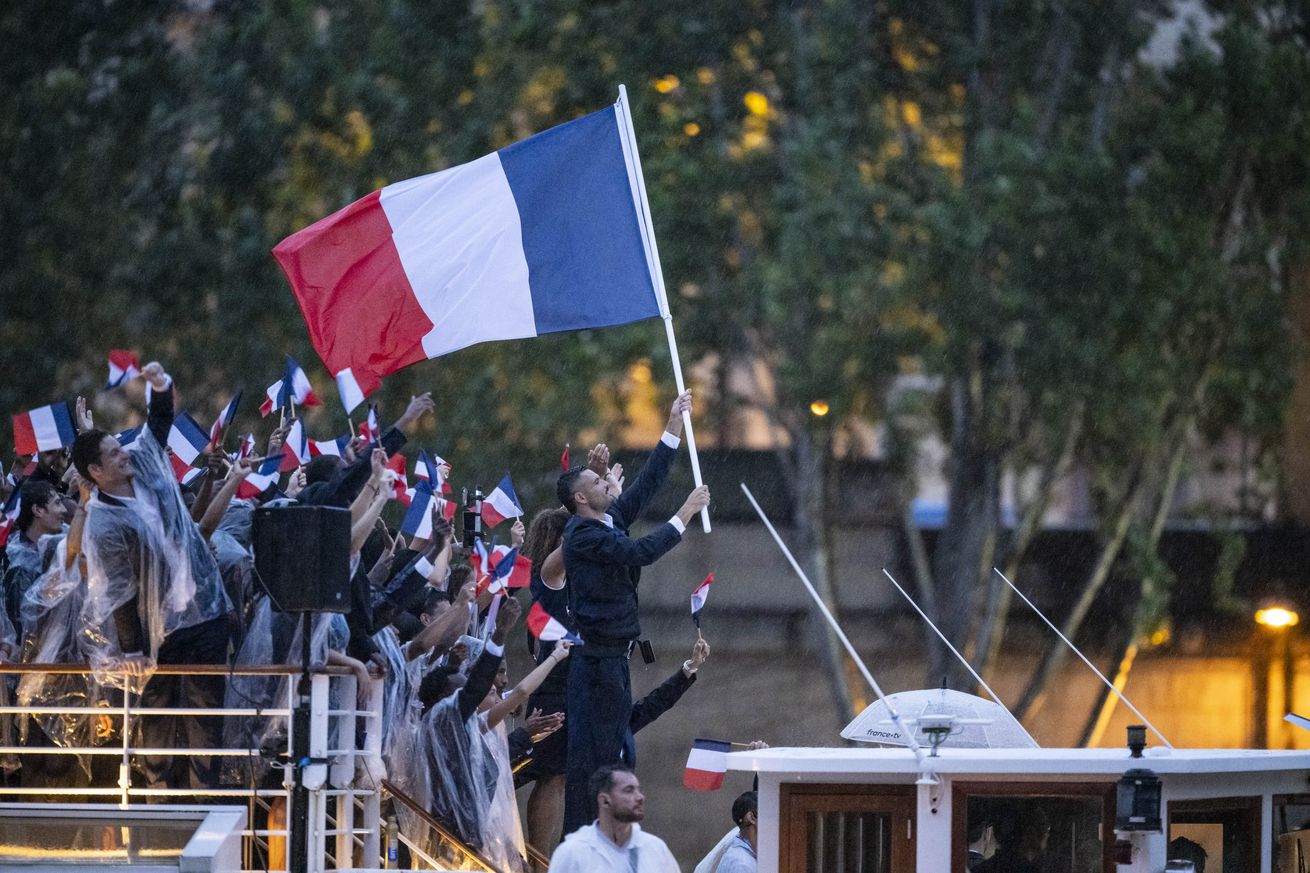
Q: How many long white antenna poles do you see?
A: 3